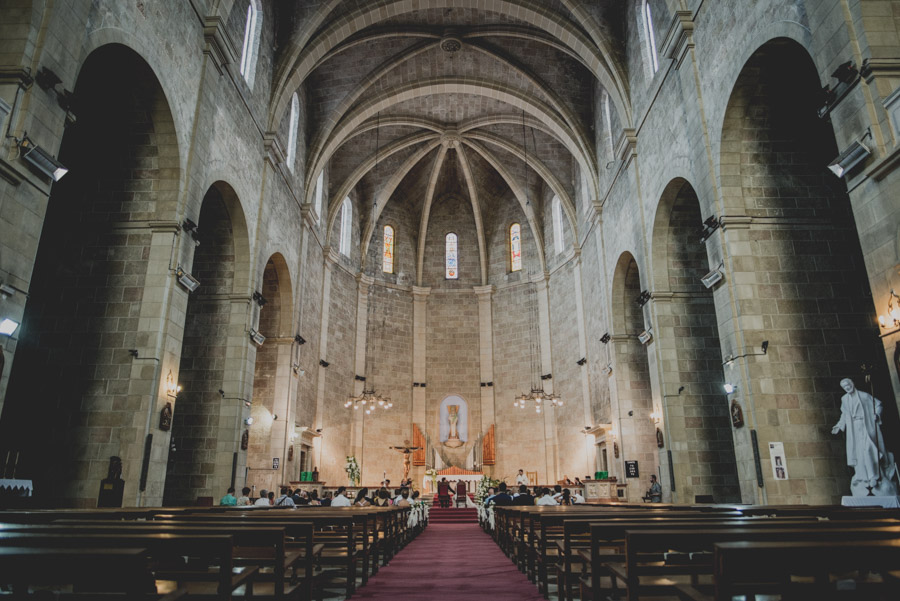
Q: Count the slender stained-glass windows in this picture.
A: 3